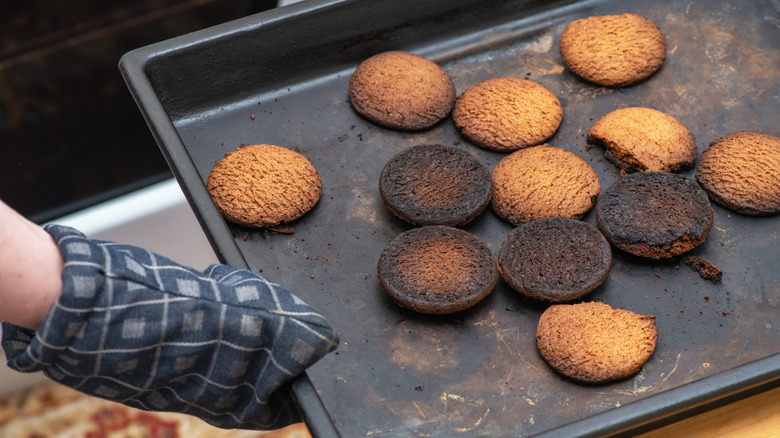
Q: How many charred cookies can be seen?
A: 4